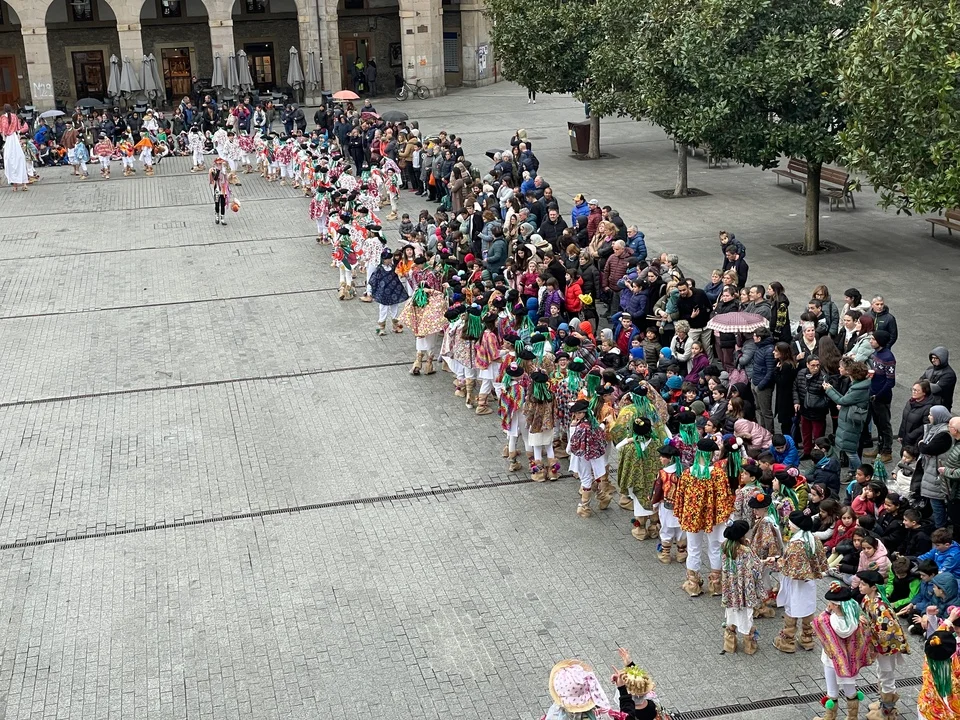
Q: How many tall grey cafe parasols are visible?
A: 9